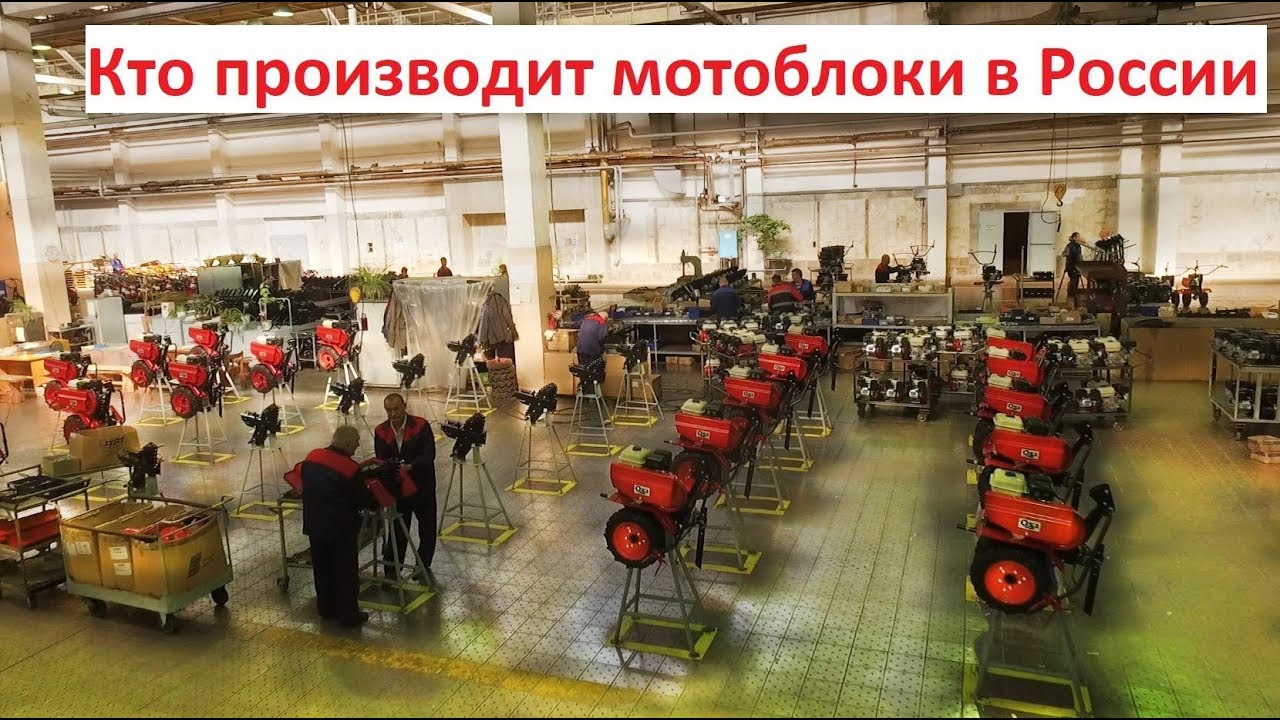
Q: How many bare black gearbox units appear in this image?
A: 9